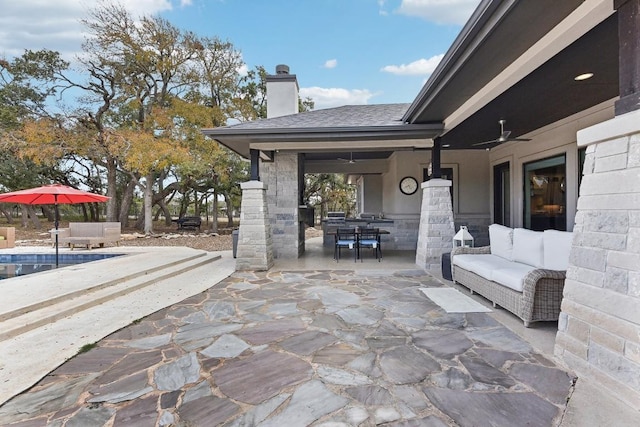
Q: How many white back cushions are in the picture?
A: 3